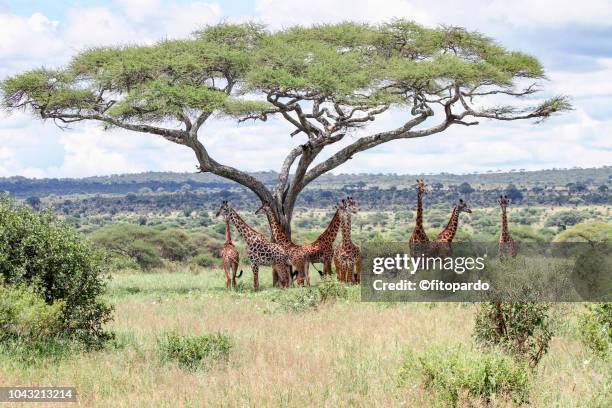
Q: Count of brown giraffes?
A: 8